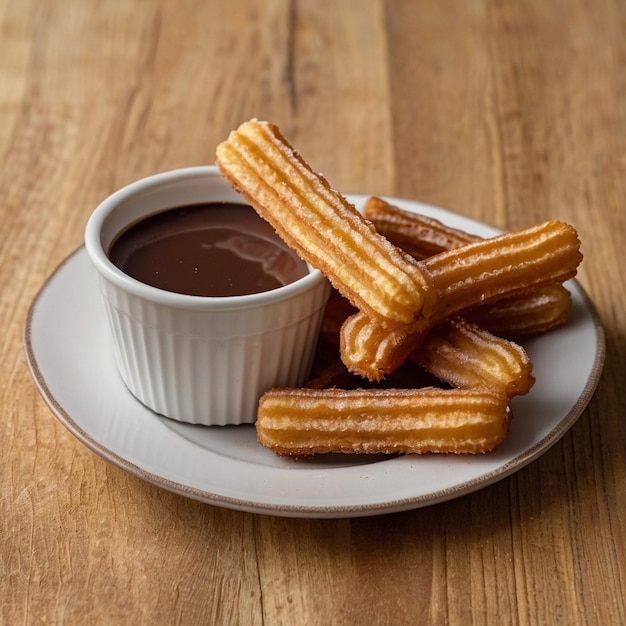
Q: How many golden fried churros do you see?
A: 6